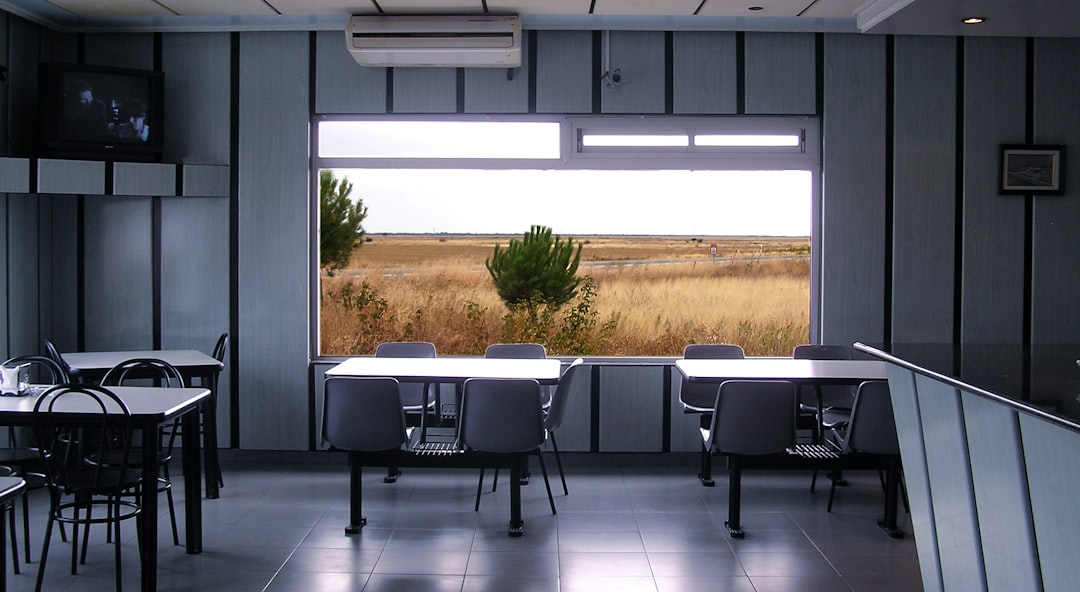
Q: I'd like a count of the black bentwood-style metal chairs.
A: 5